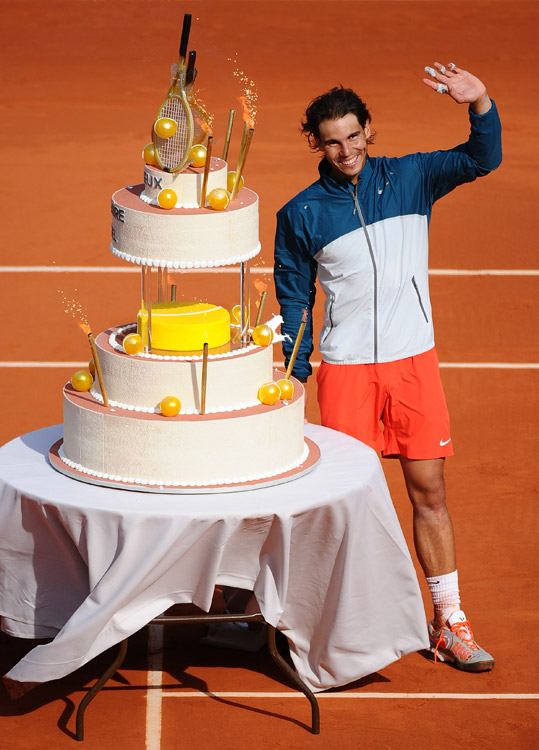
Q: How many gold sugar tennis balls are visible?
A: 14